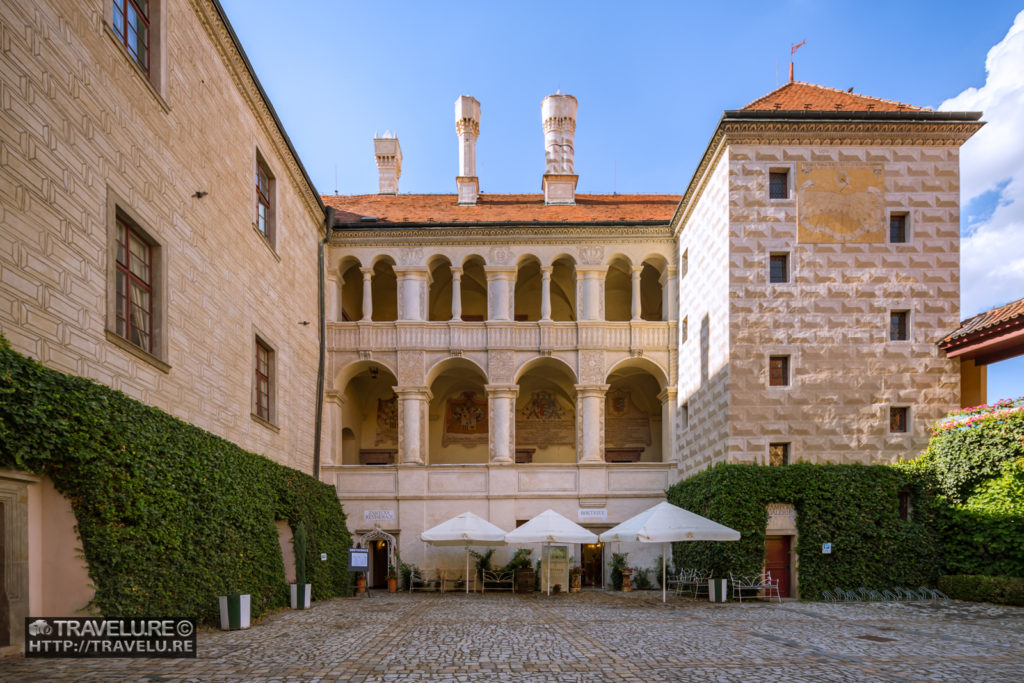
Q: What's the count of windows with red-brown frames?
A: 4